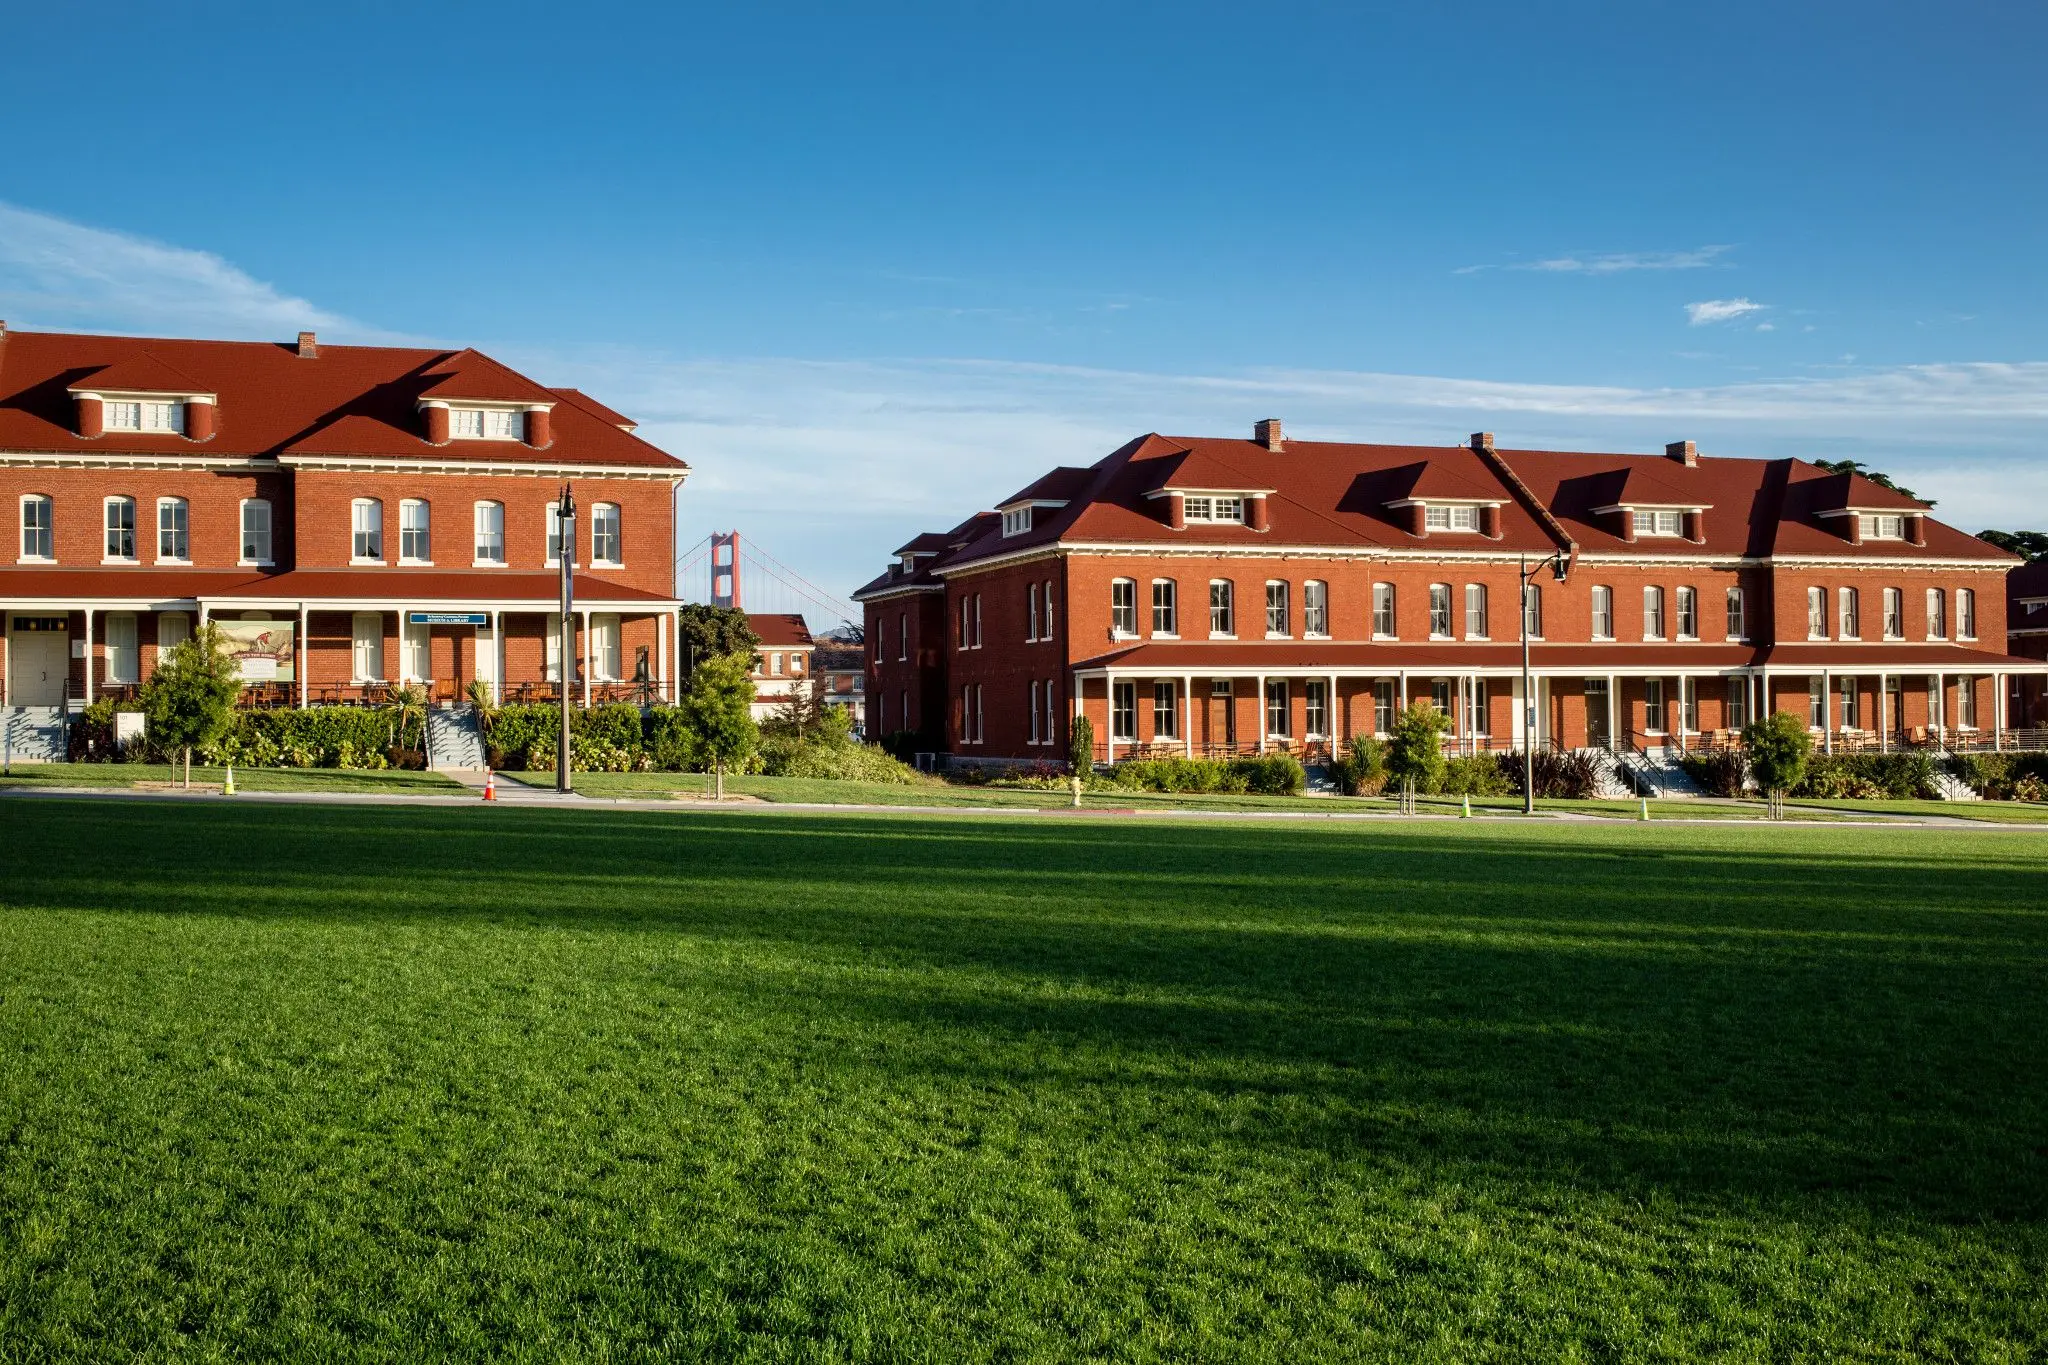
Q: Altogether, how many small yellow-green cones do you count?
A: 3